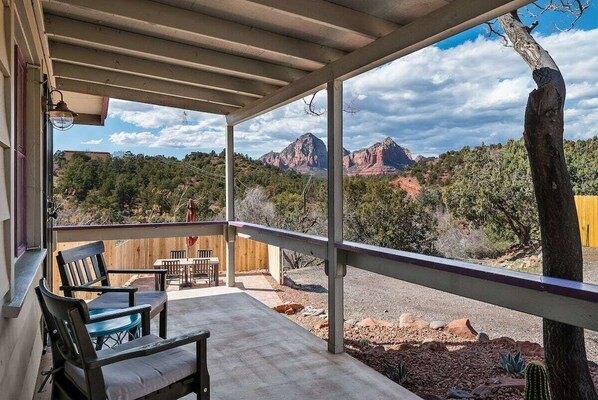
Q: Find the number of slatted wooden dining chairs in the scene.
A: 4